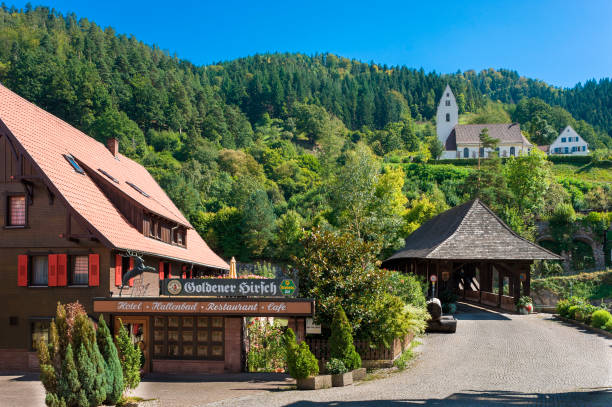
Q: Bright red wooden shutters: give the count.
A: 10